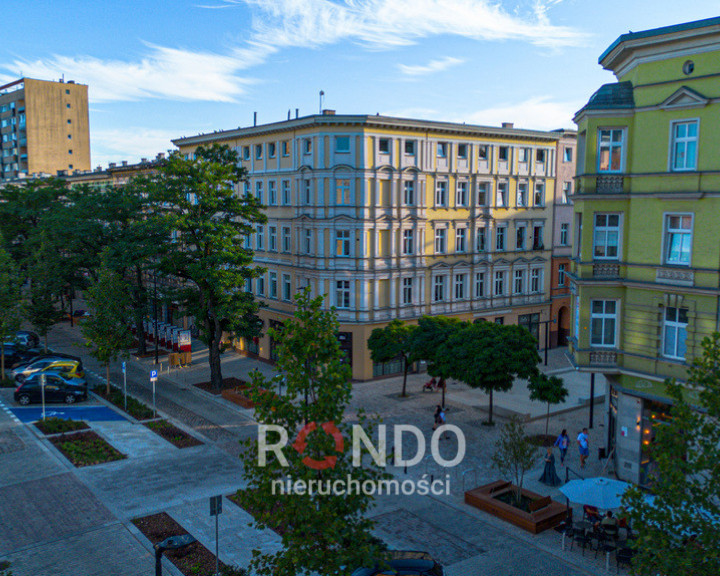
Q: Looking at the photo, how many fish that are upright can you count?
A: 0